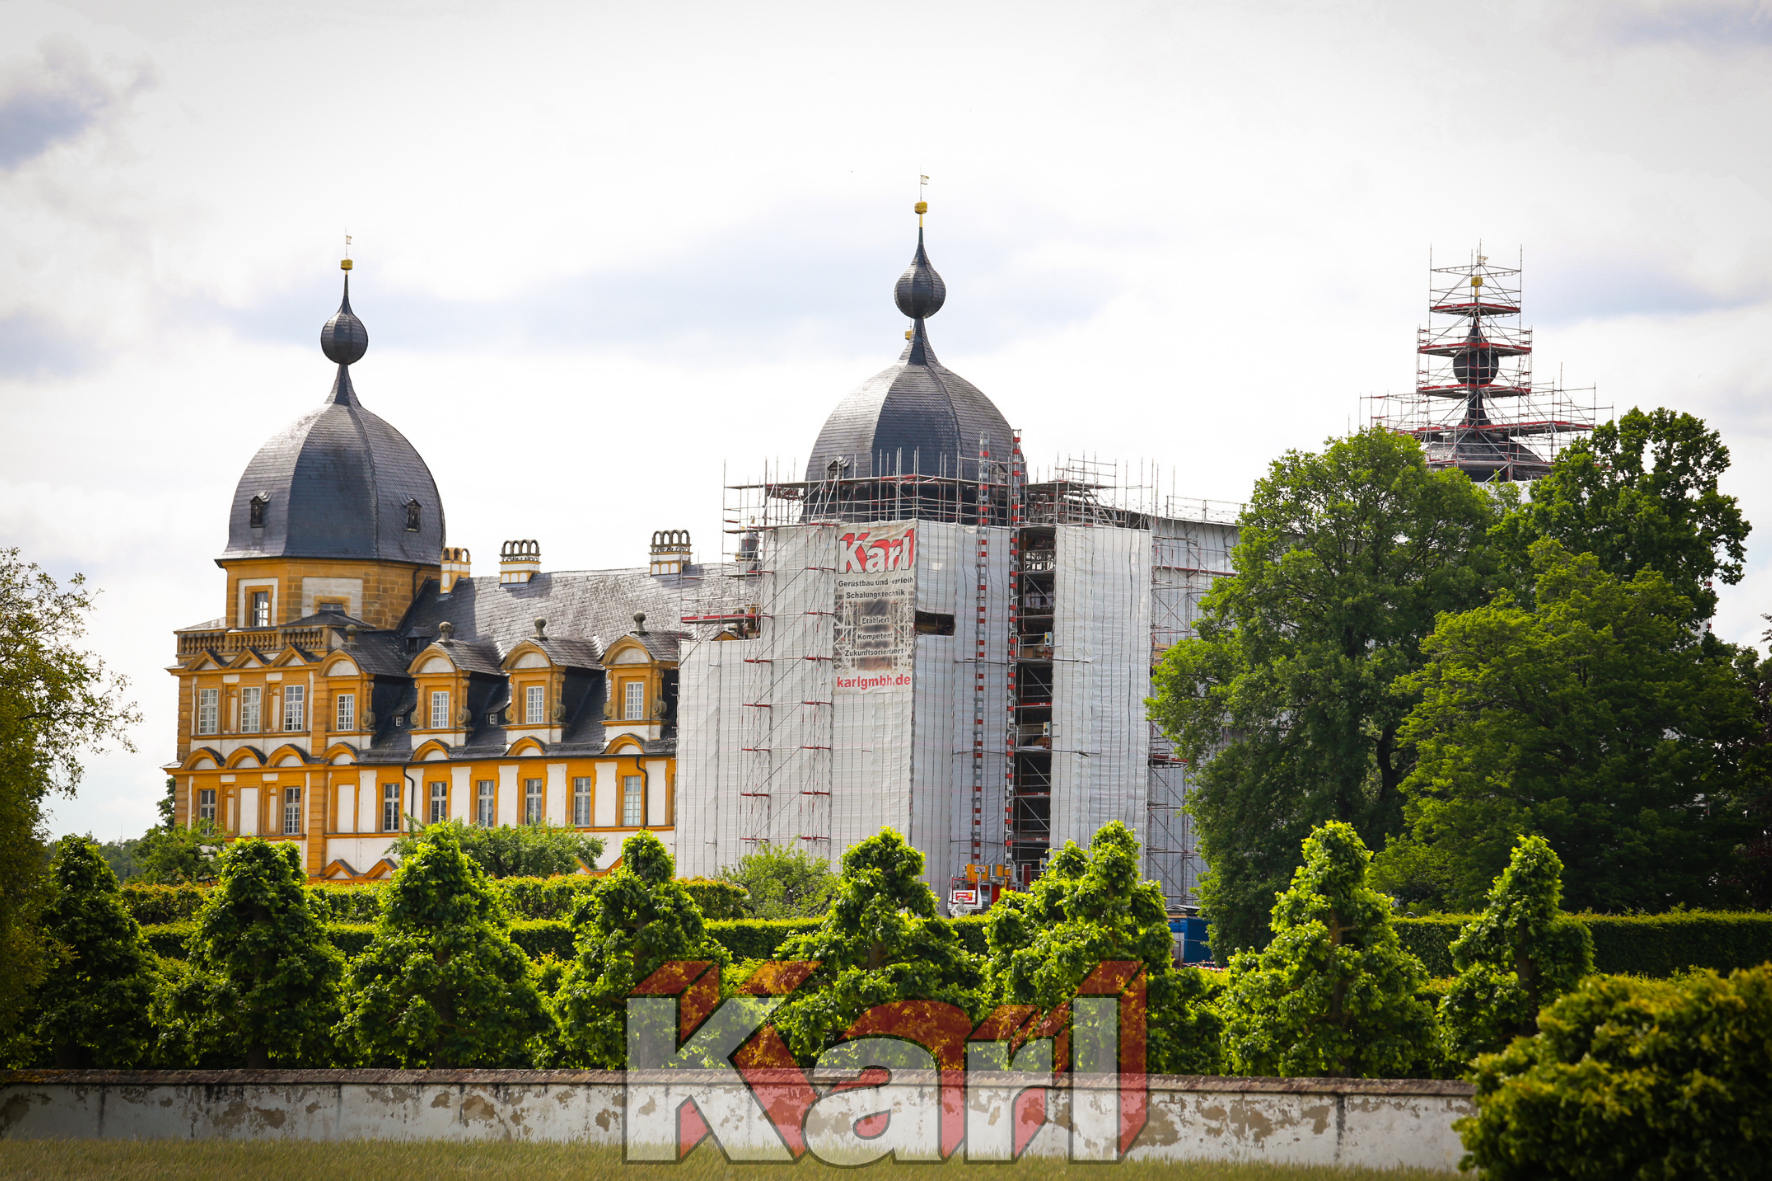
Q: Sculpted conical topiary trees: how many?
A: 8